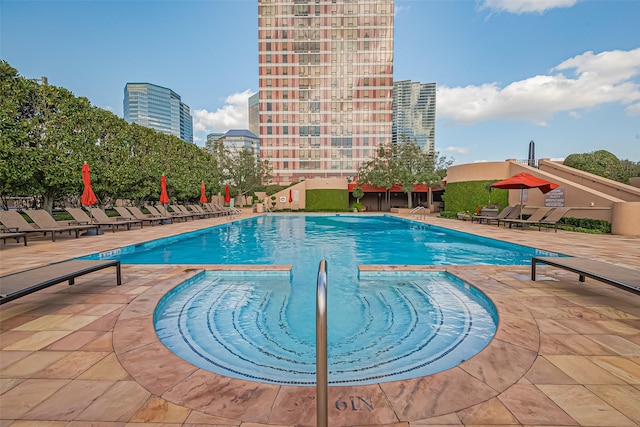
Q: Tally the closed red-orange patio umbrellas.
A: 5